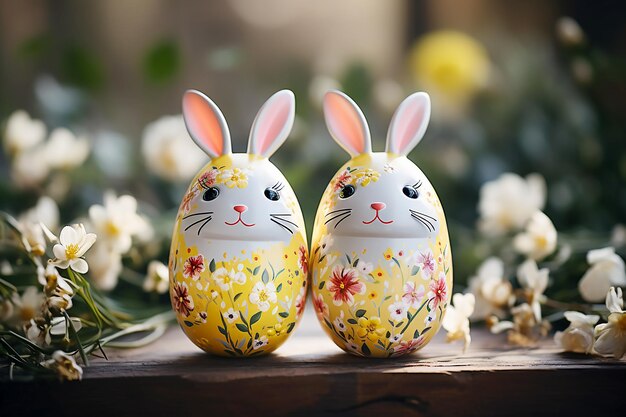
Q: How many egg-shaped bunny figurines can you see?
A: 2